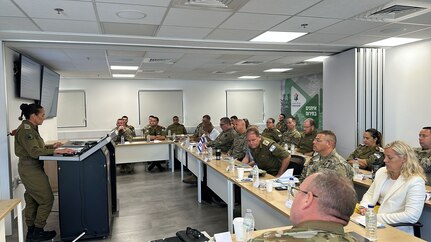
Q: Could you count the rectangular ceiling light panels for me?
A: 7